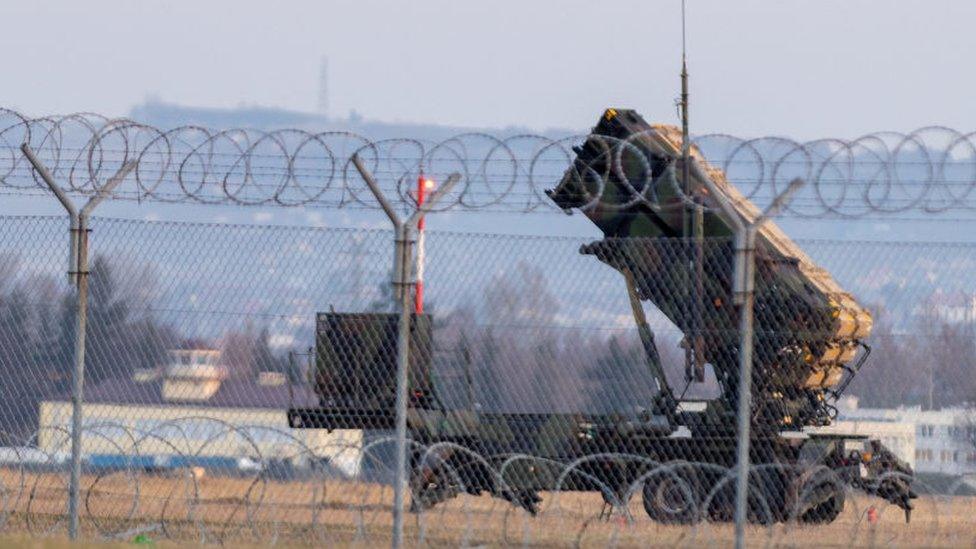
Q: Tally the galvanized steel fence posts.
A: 3